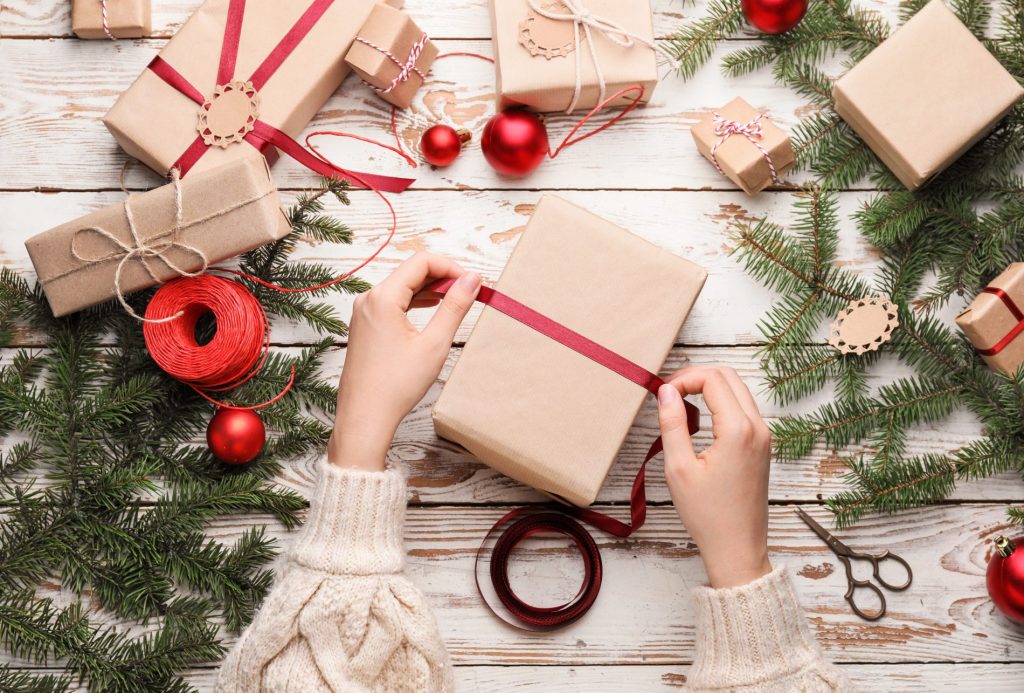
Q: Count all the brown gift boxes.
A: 9